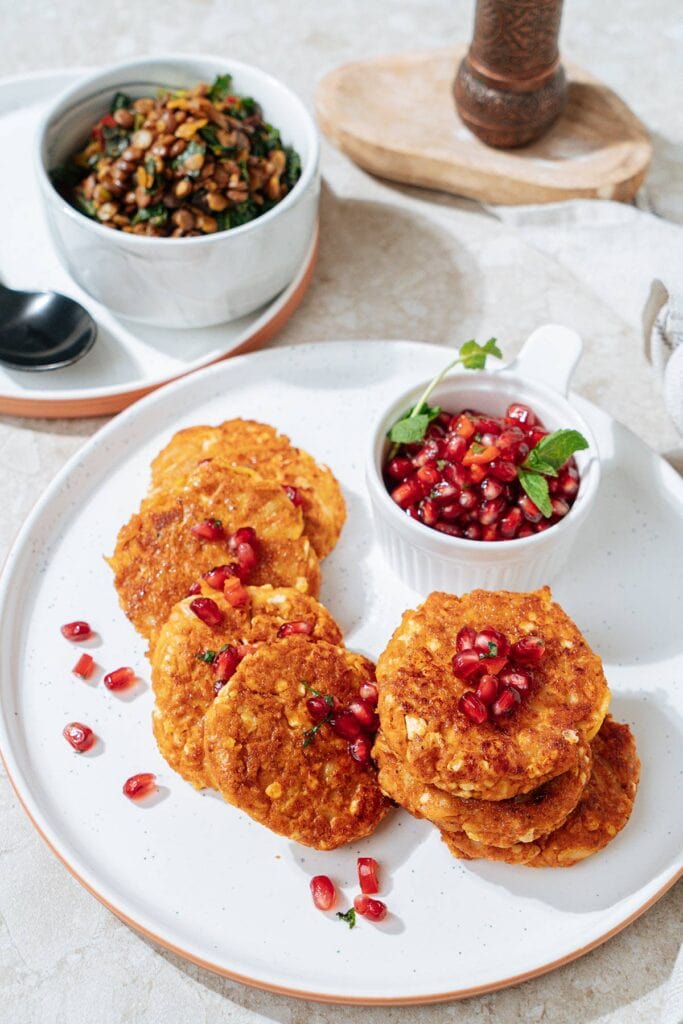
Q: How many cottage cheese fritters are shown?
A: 7